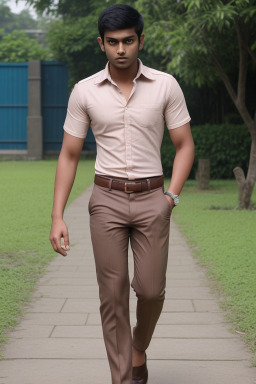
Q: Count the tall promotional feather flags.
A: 0